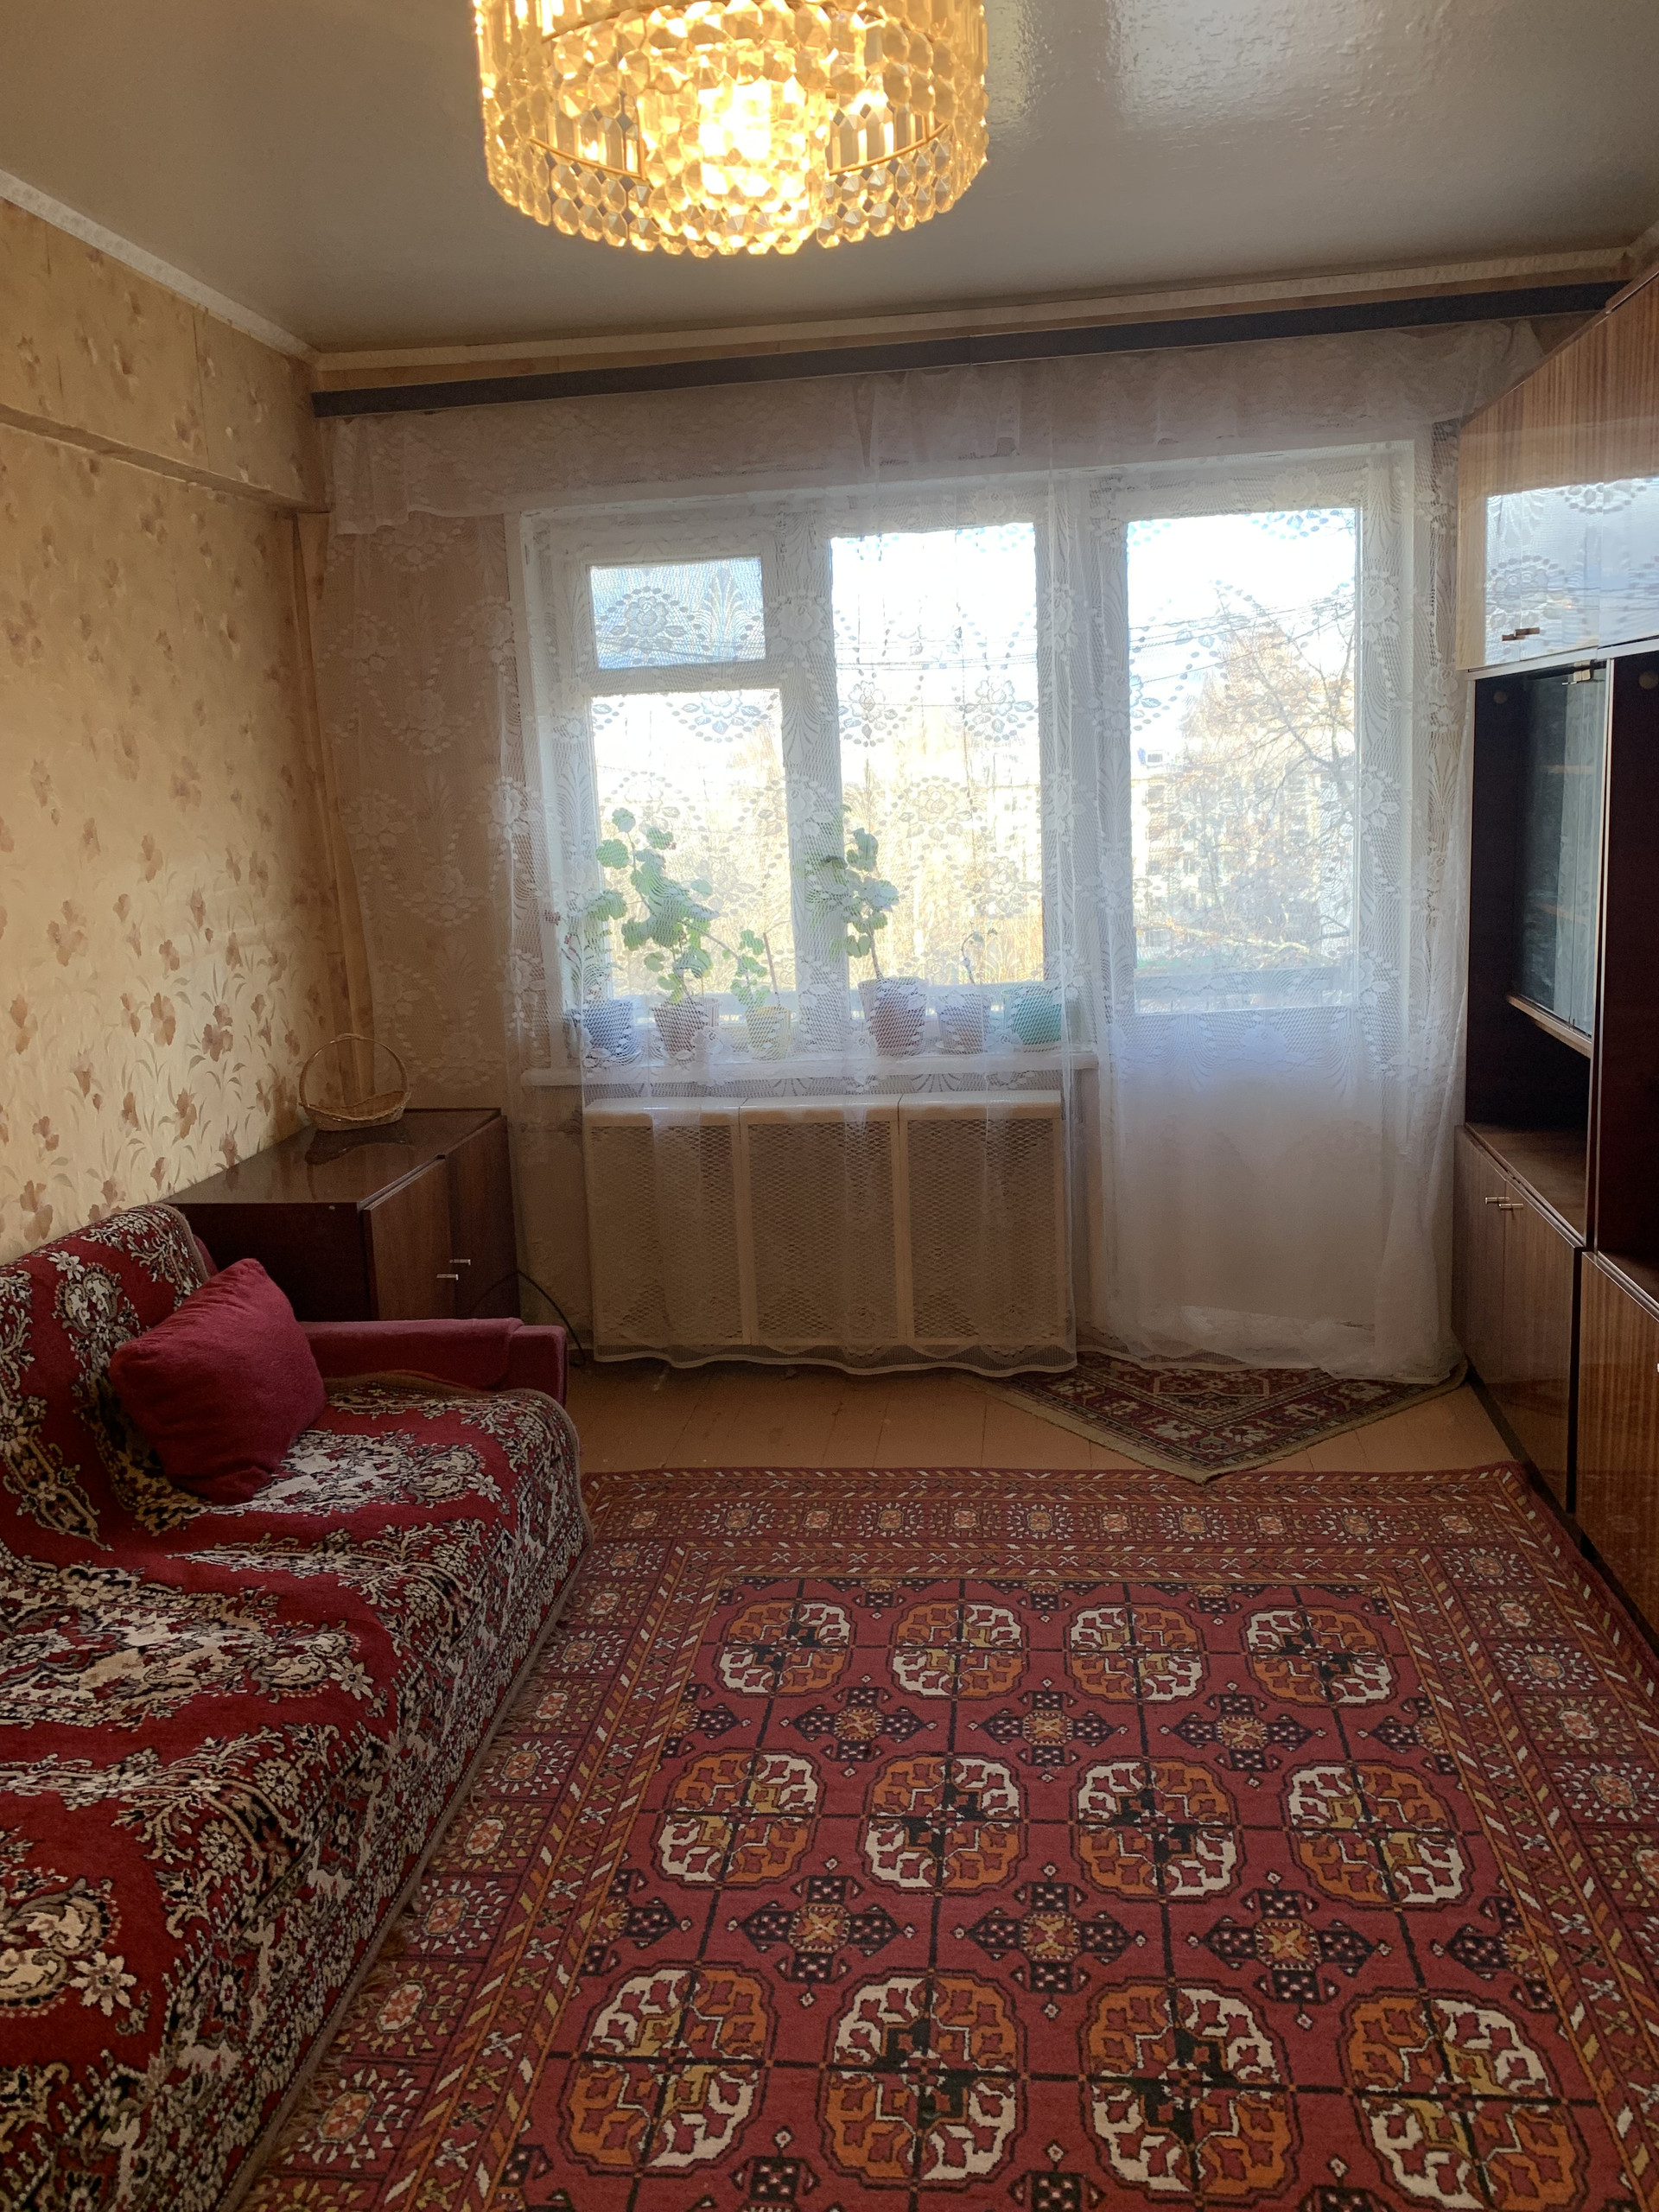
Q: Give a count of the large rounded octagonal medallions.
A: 12